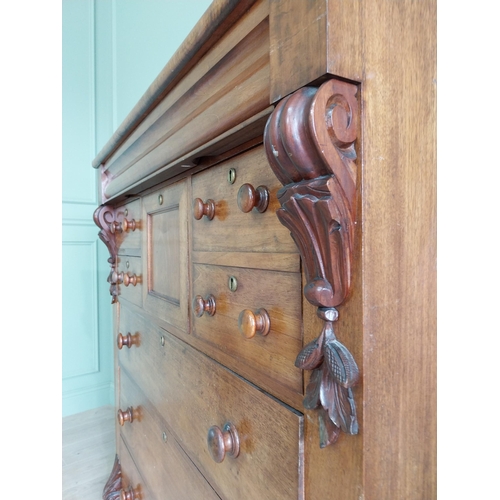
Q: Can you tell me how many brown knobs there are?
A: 12